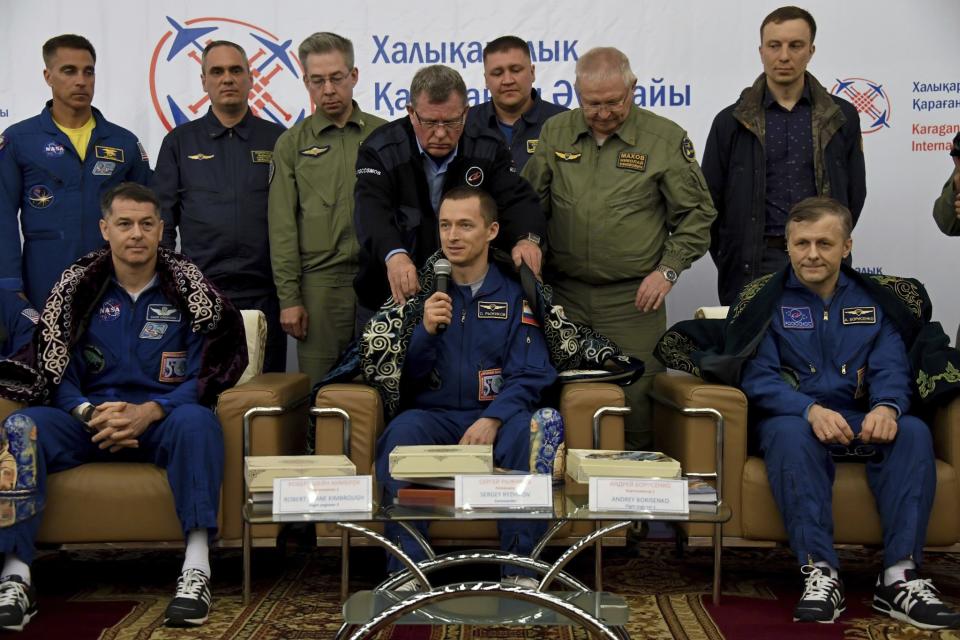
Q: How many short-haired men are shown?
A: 10